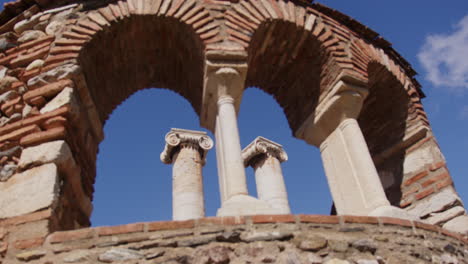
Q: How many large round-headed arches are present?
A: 3